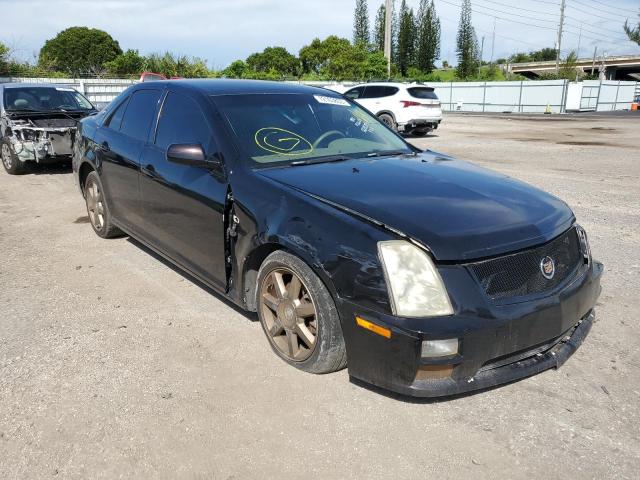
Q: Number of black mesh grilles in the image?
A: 1